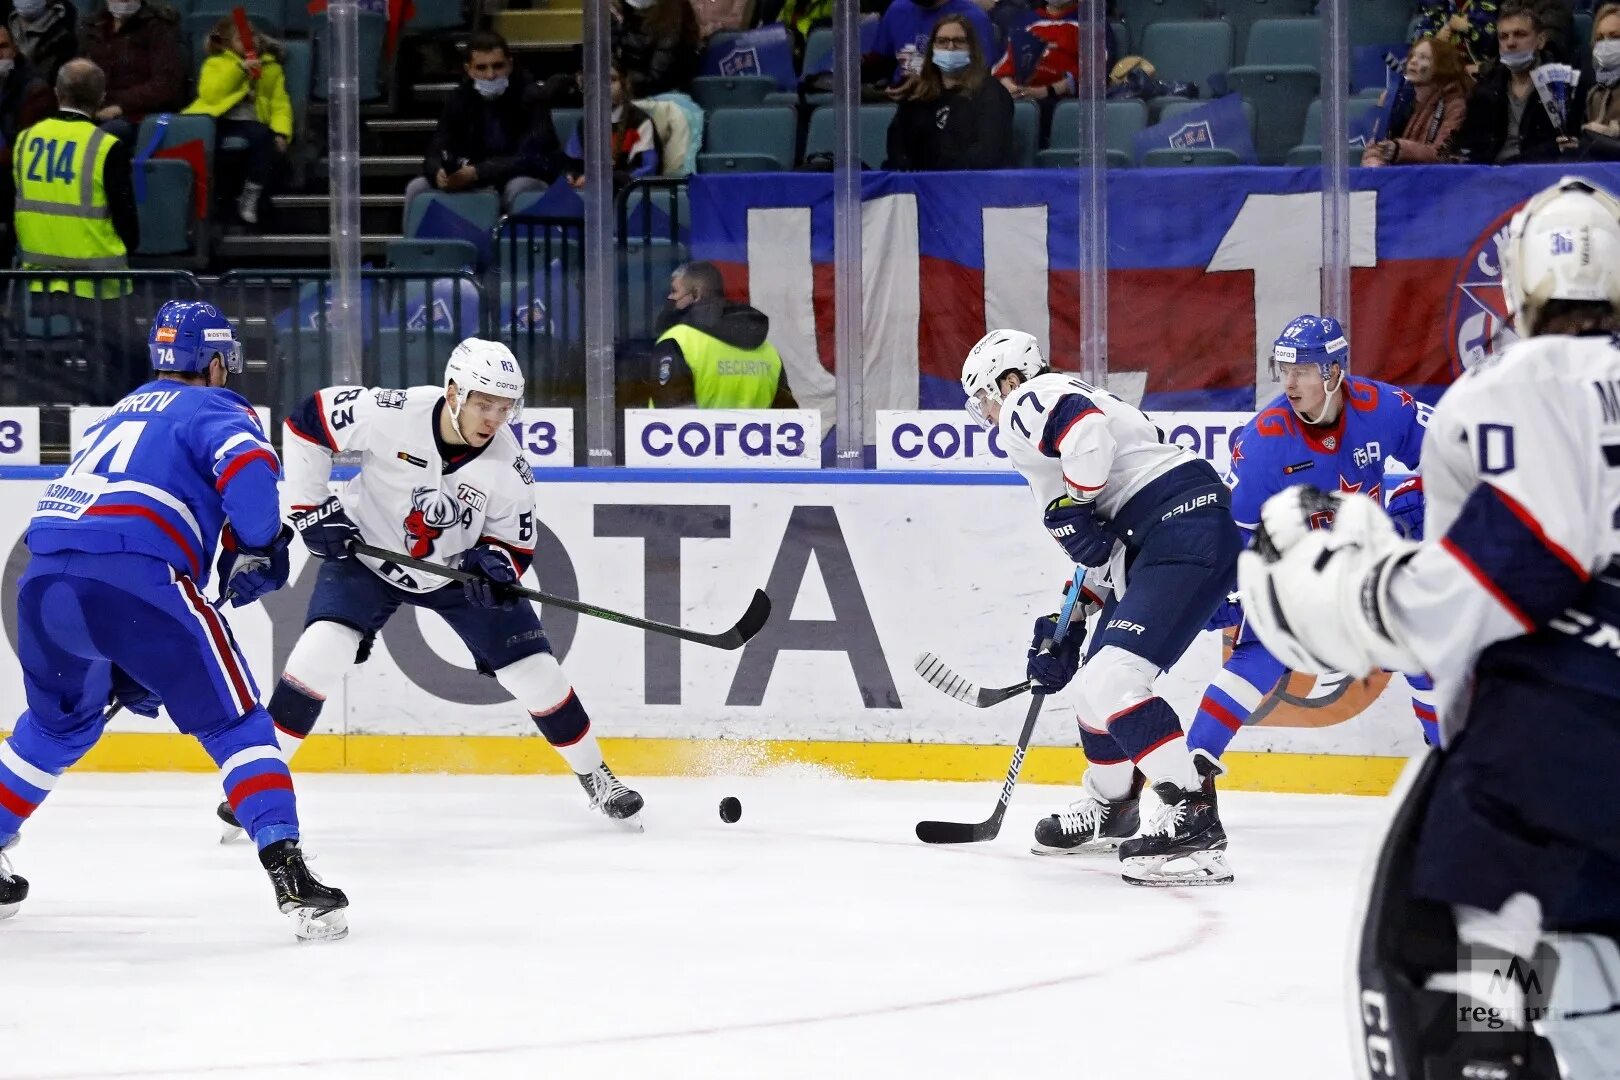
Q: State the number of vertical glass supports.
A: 5